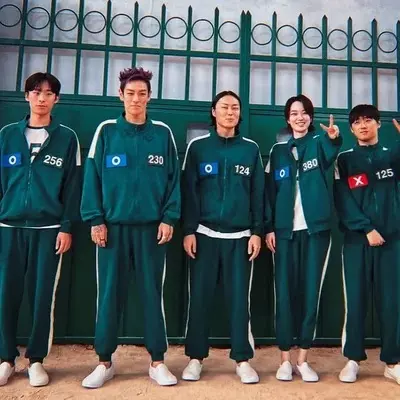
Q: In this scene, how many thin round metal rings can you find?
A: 15